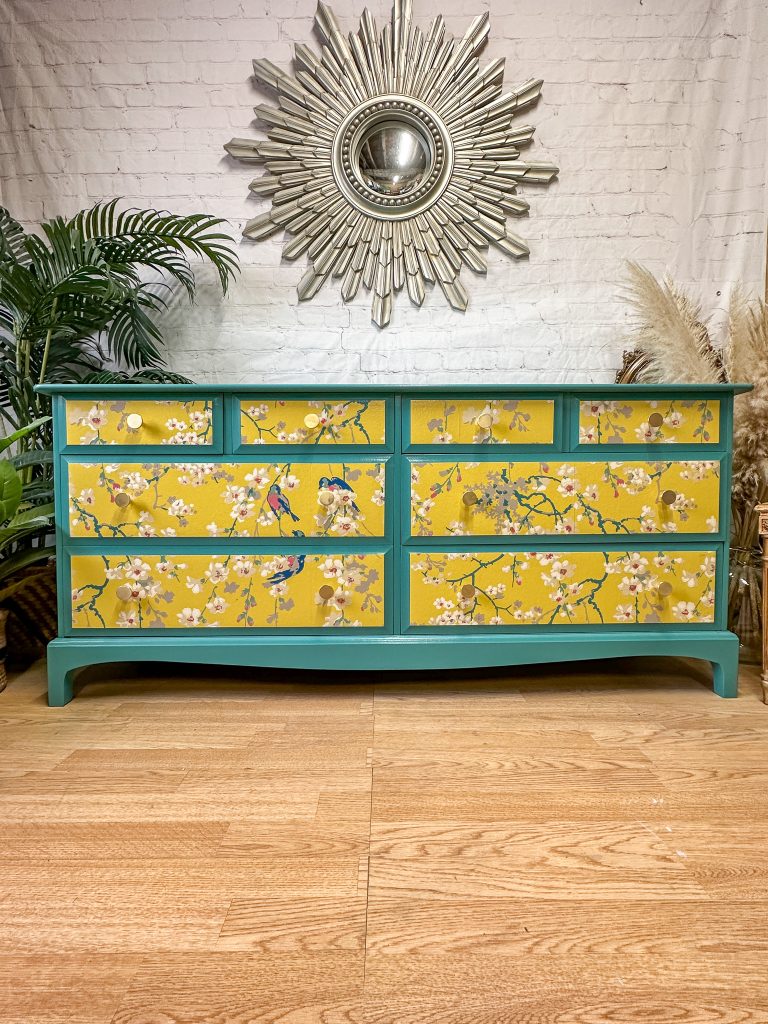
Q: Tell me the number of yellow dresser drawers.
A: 8